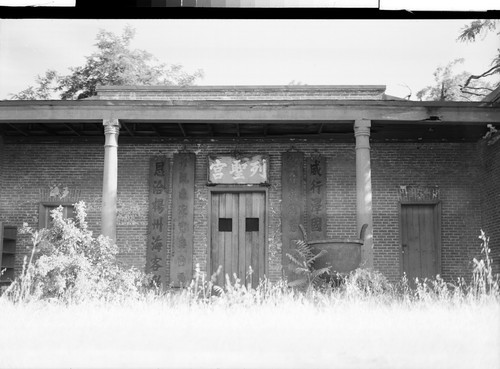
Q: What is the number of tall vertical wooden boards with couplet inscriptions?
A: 4